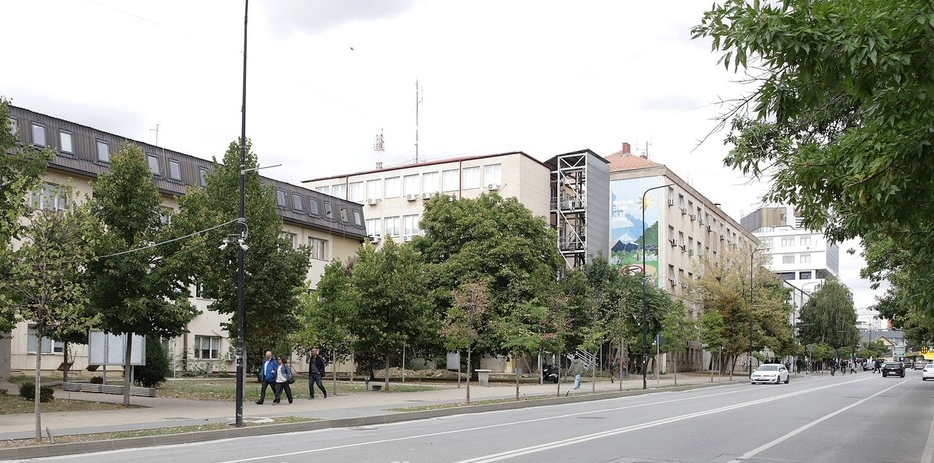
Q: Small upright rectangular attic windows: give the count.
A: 13